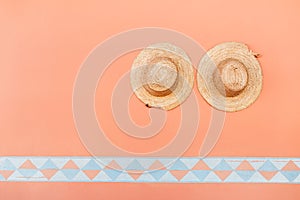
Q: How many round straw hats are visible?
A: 2